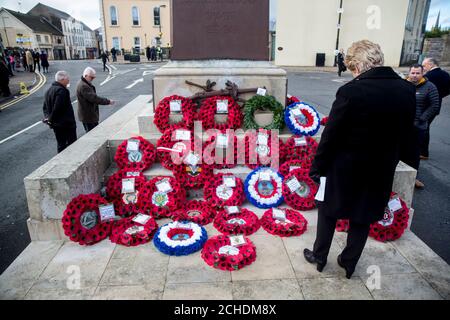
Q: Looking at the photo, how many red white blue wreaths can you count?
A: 3